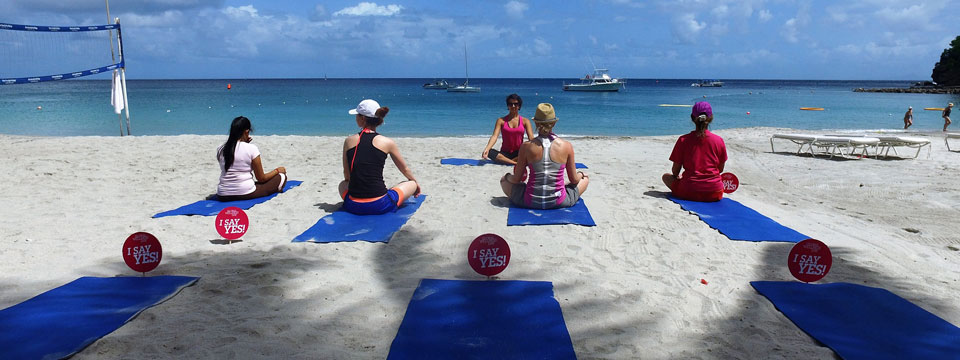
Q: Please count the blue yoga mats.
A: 8